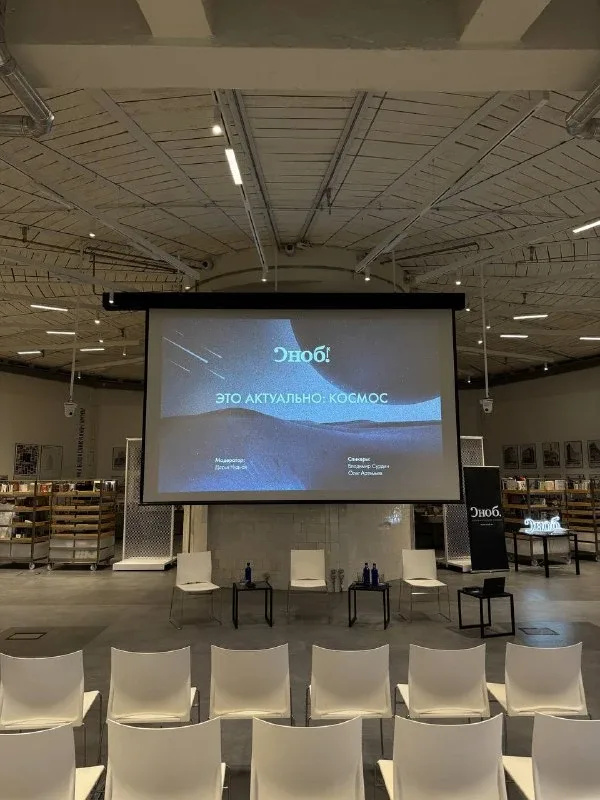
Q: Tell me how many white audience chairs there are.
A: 11